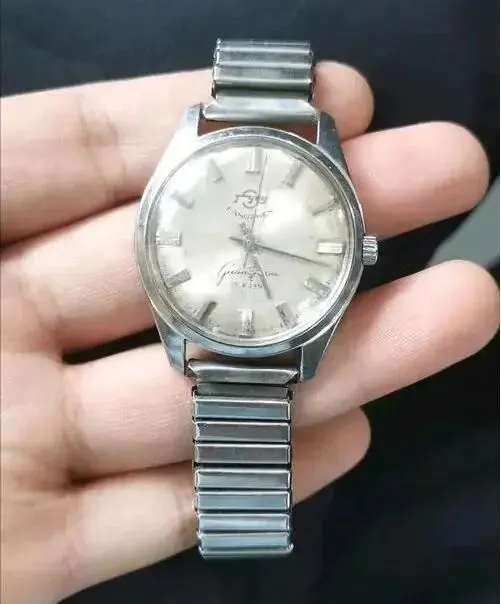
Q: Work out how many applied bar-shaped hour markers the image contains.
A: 12